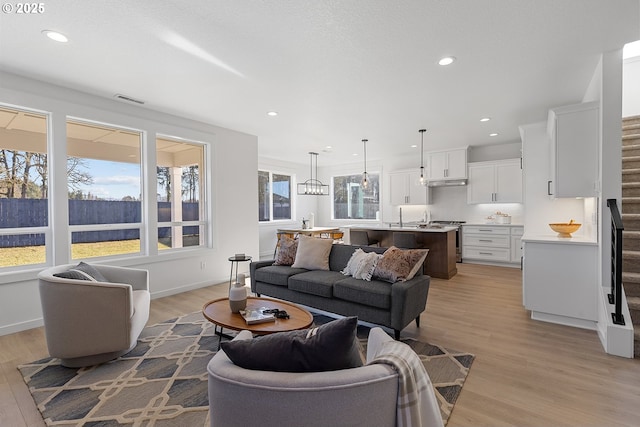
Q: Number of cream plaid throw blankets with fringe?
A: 1